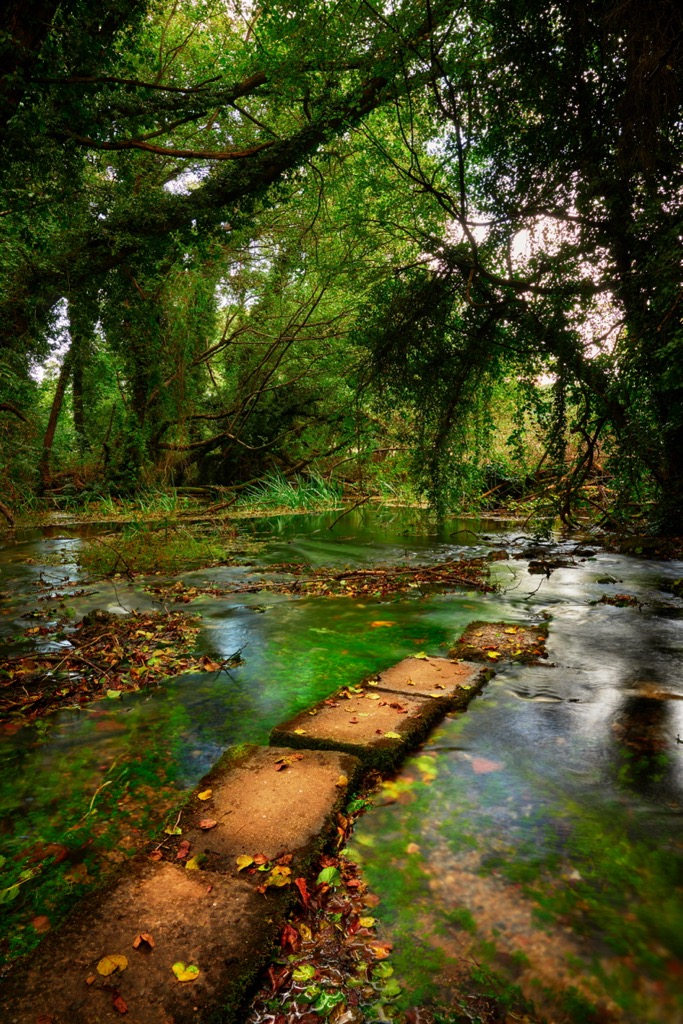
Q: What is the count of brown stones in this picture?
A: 5